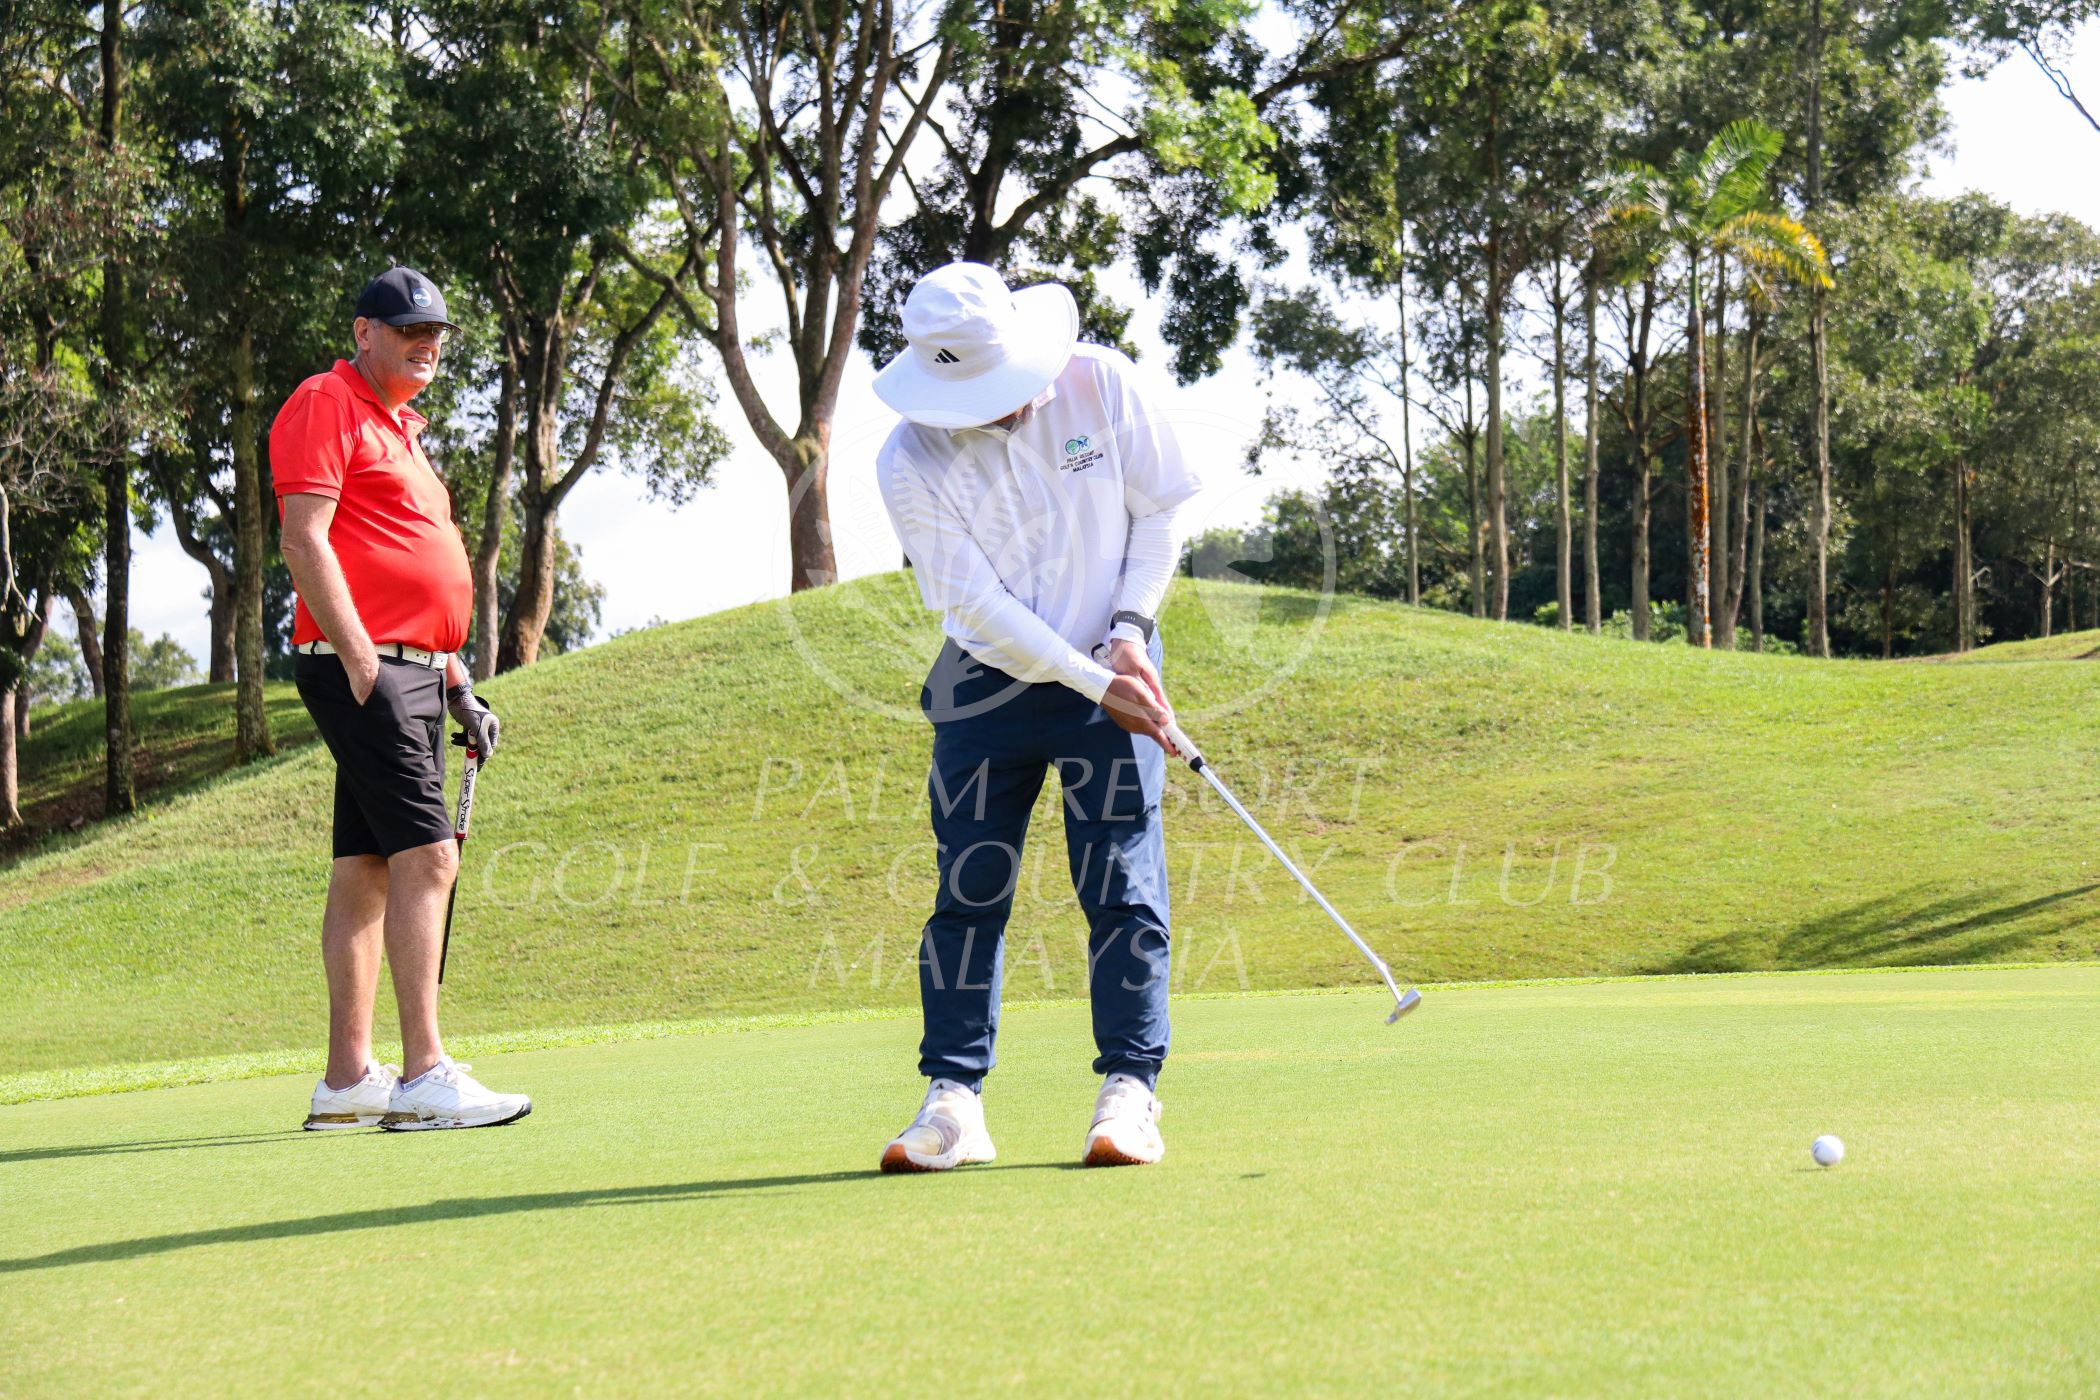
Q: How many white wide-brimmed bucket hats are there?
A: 1